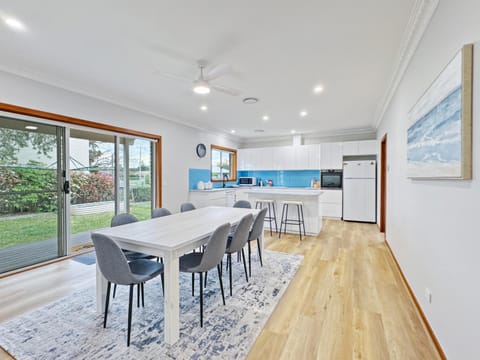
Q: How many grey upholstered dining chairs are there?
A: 8